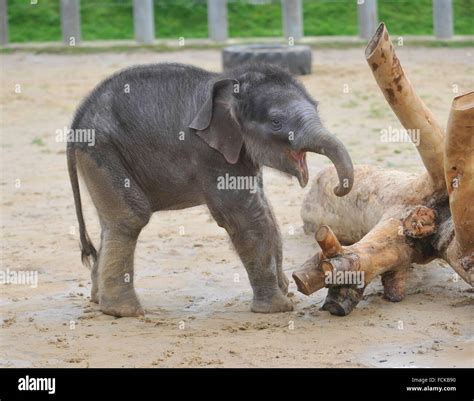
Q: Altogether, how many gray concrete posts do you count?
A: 7